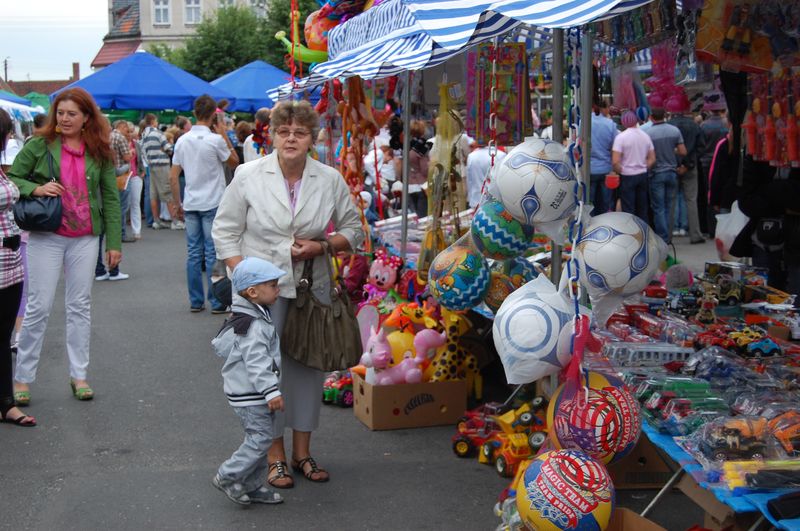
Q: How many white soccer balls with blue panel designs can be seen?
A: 3